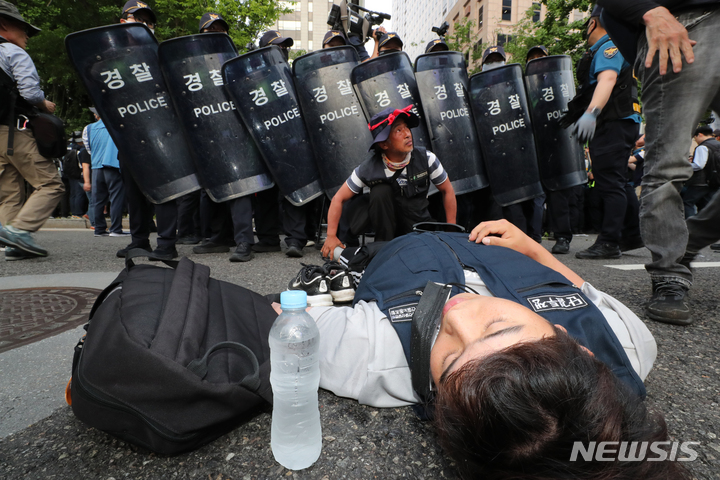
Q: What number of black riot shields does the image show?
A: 8